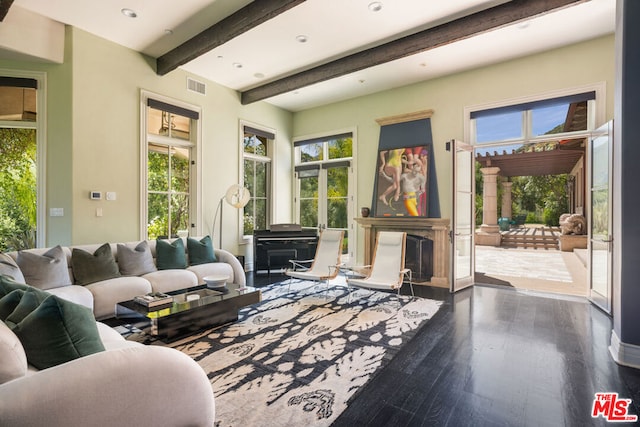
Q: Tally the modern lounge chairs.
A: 2